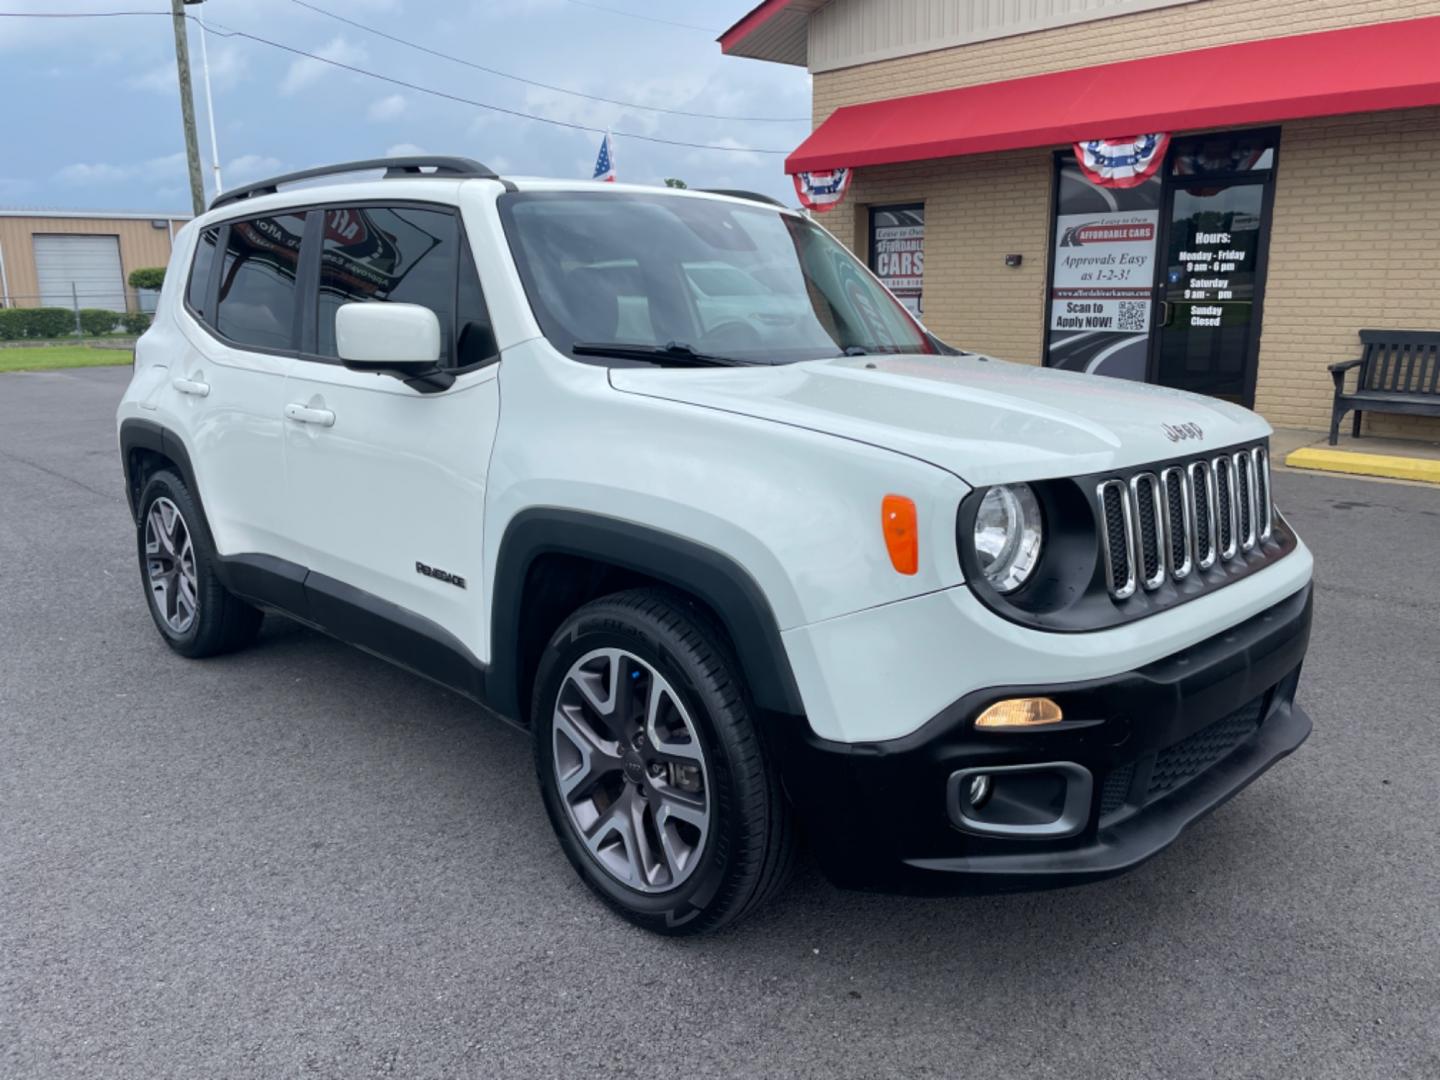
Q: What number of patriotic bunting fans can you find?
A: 2